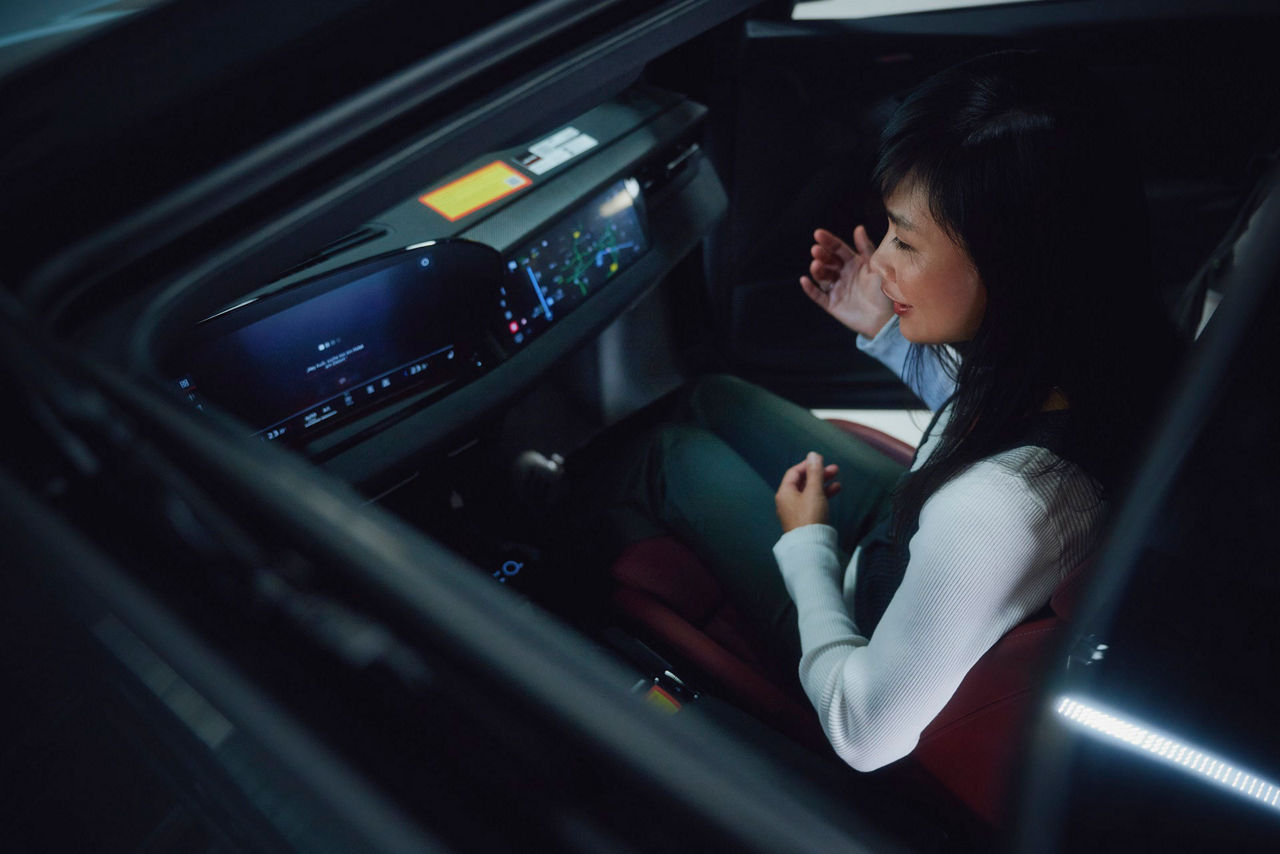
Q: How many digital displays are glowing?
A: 2